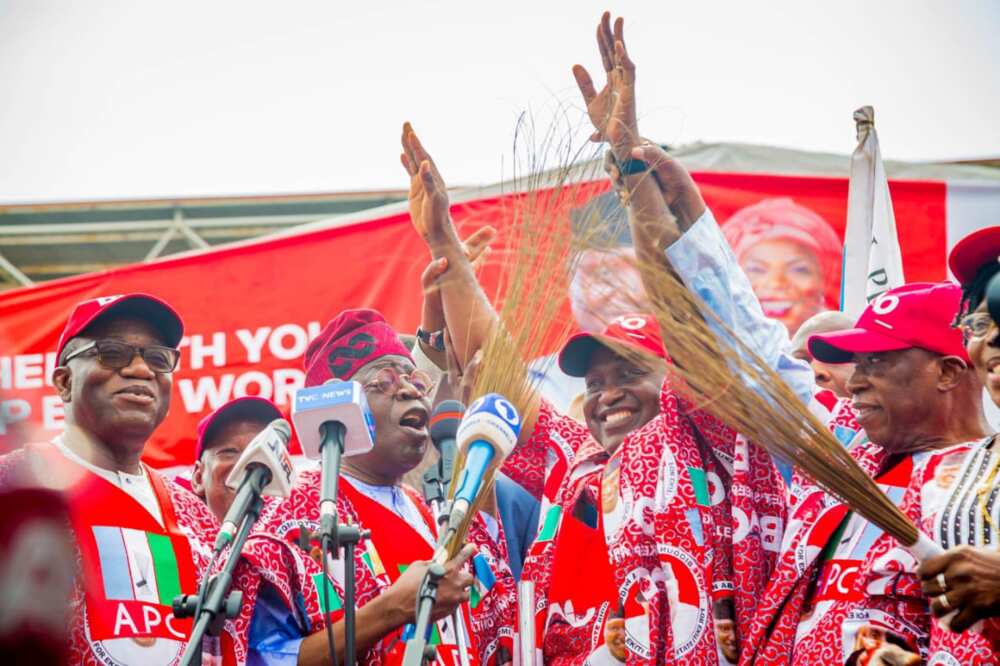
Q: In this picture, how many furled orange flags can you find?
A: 0